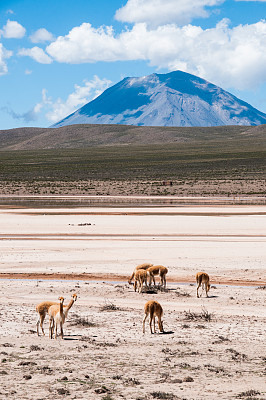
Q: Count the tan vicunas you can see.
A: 7